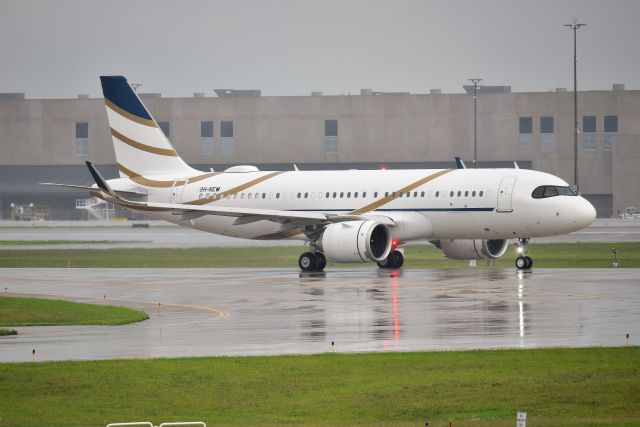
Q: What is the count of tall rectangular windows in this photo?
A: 9